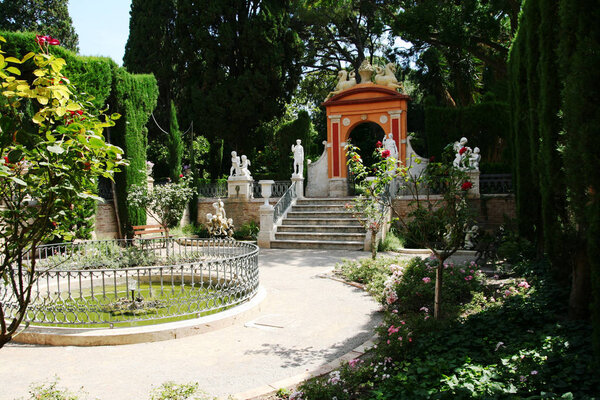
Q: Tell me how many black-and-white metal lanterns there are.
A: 0